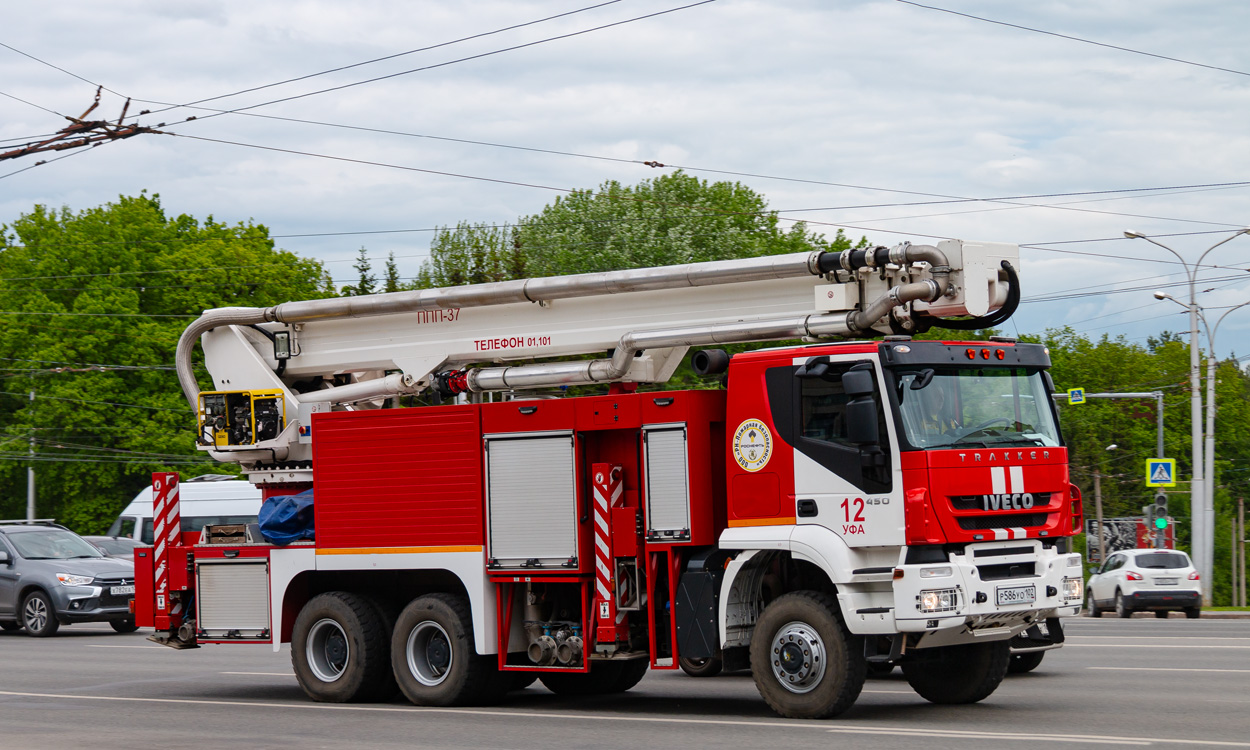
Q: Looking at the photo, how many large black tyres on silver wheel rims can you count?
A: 3